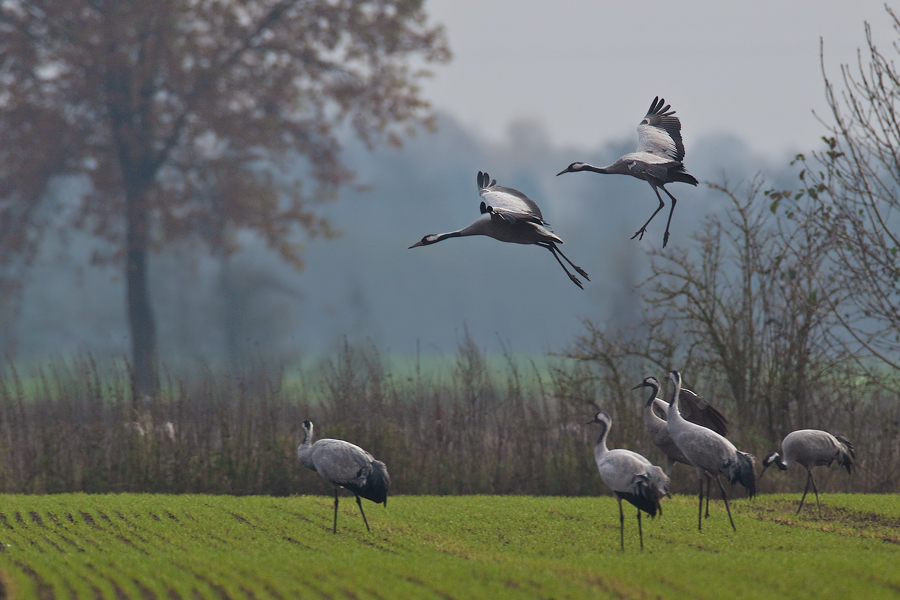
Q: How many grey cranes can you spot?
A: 7